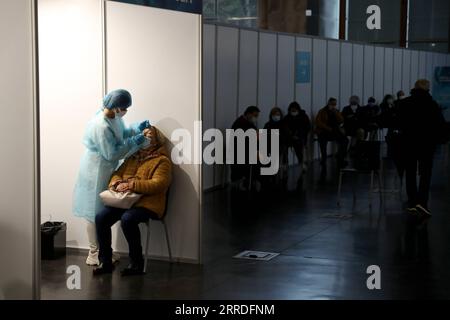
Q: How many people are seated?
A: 9